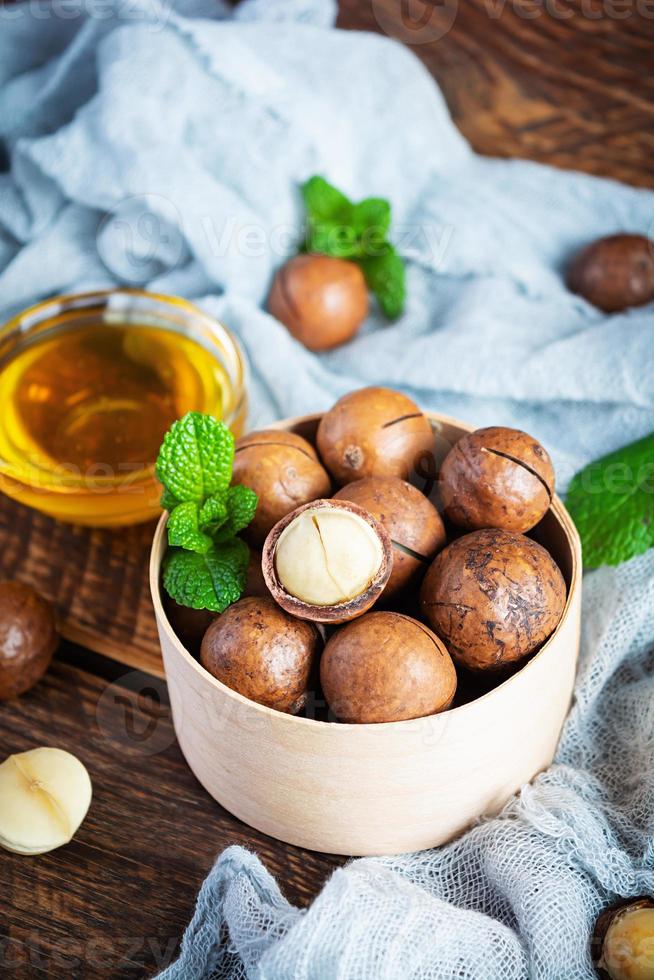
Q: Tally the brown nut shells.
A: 12